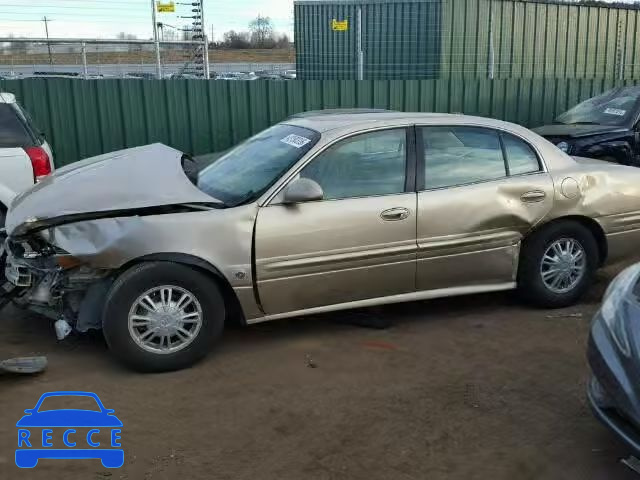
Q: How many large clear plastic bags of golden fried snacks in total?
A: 0